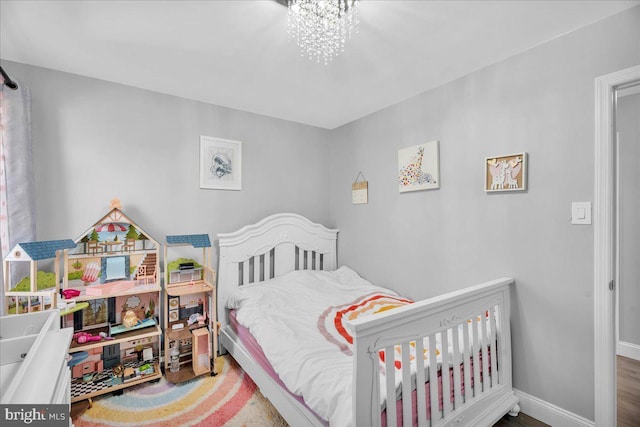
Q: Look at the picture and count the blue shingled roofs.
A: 2